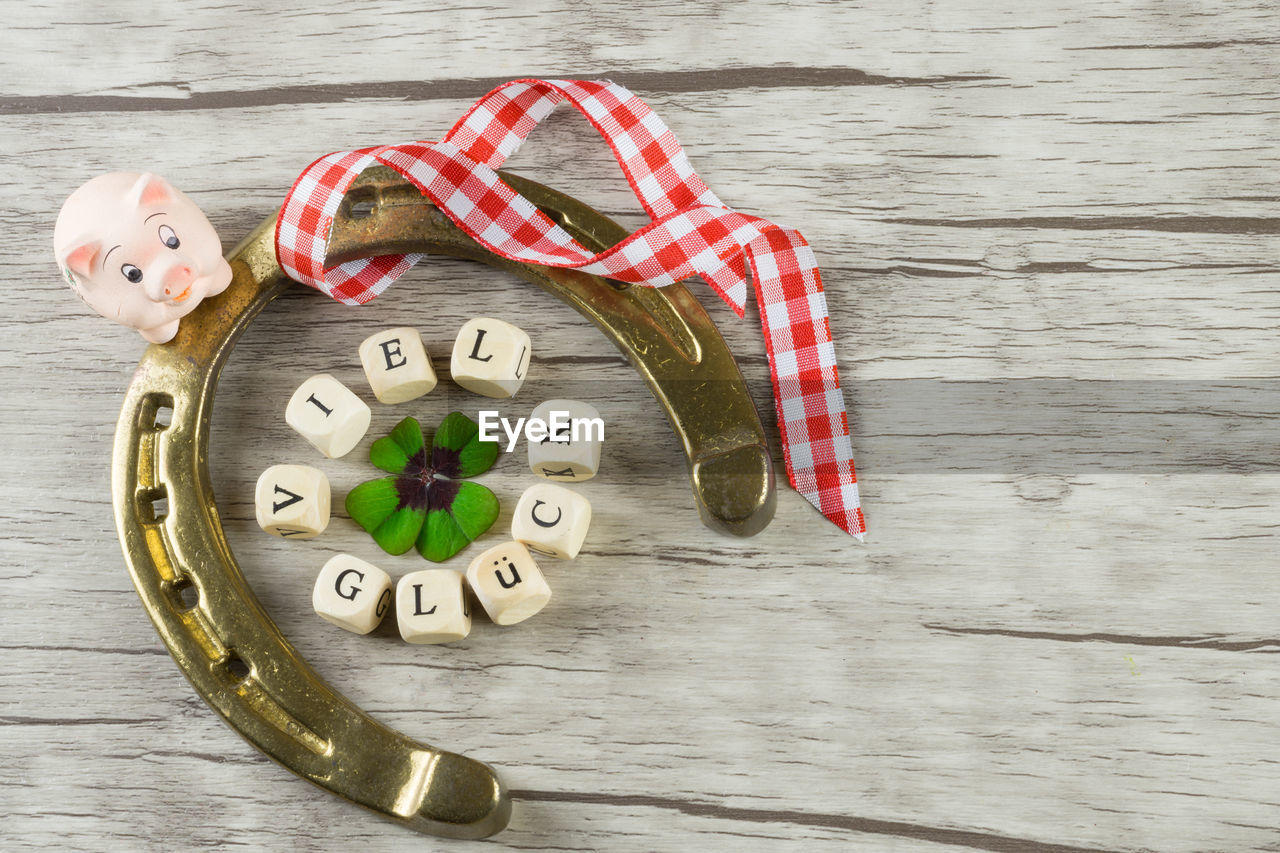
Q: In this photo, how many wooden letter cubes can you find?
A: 9